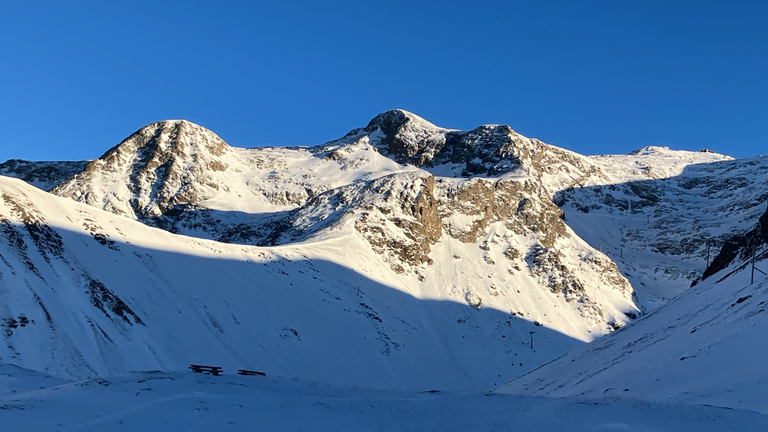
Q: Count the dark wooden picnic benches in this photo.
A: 2